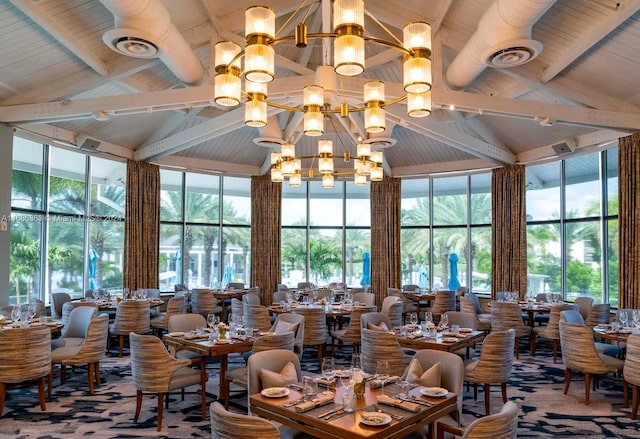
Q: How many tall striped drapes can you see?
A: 5